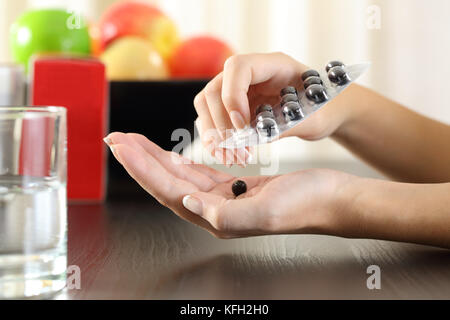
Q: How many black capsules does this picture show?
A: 12